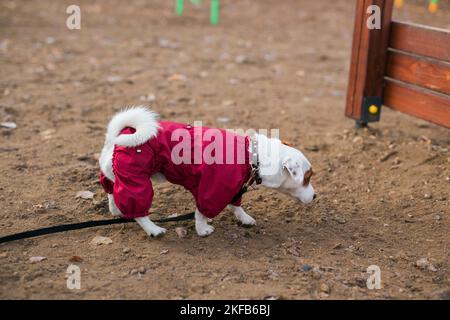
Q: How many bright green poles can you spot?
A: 2